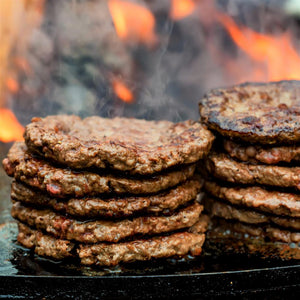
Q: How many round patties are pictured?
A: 11